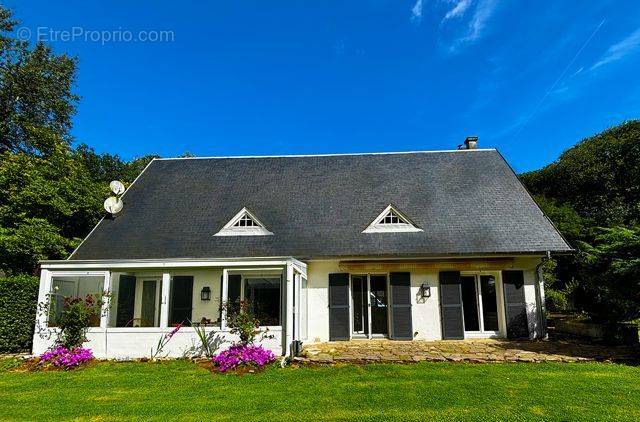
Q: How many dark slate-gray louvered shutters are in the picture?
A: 7